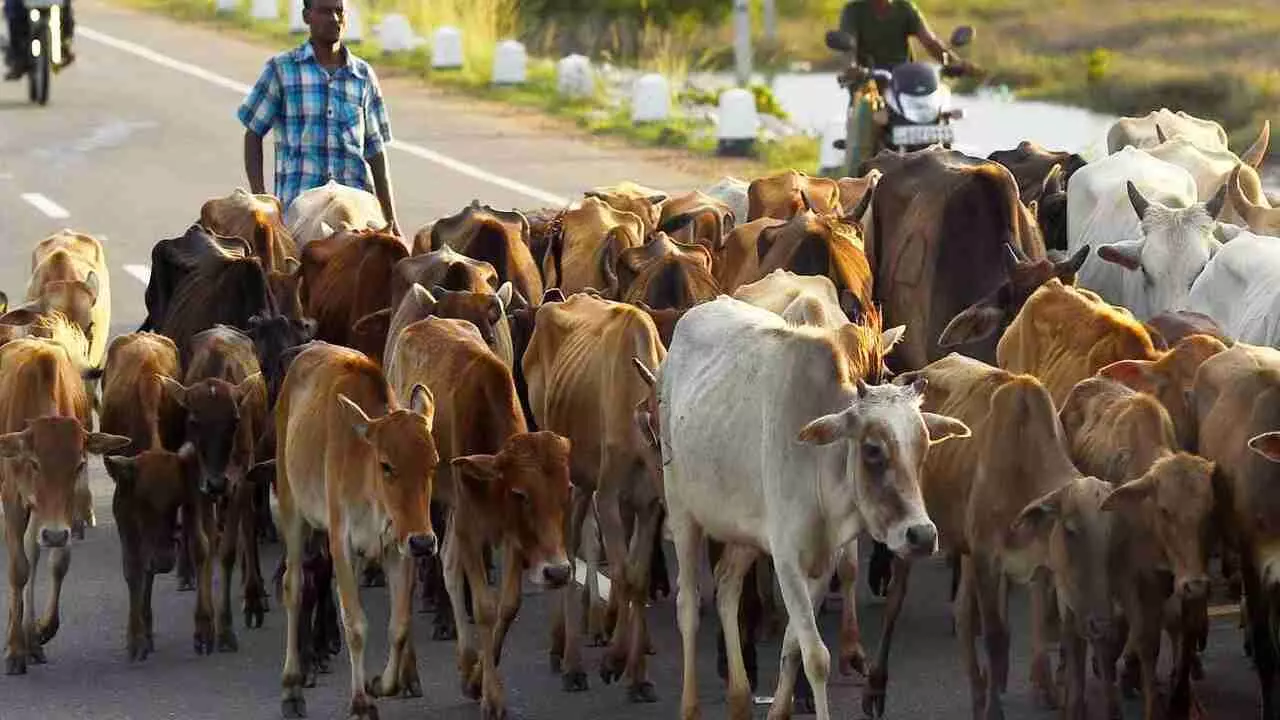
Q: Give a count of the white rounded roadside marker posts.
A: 11